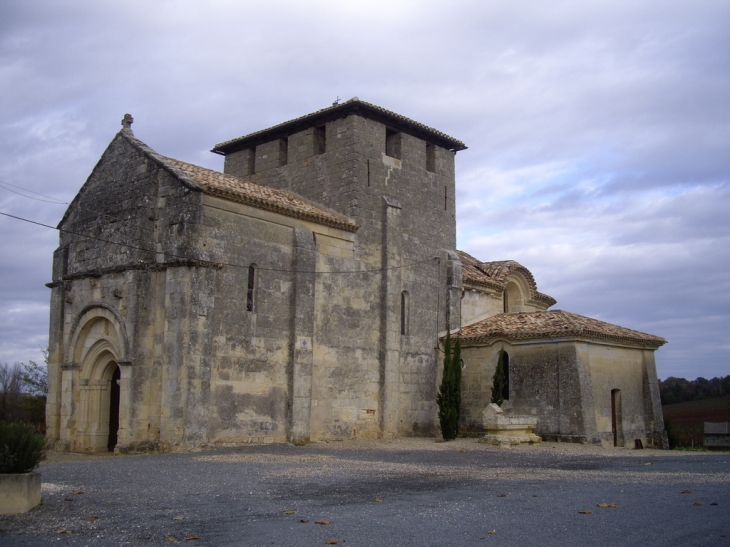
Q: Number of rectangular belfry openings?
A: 5